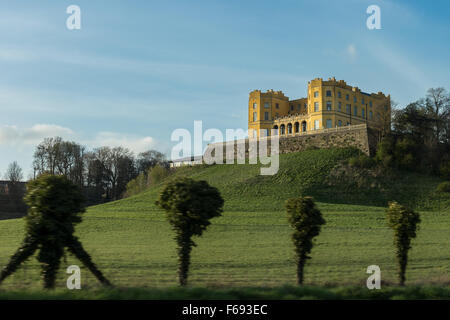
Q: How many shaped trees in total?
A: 4